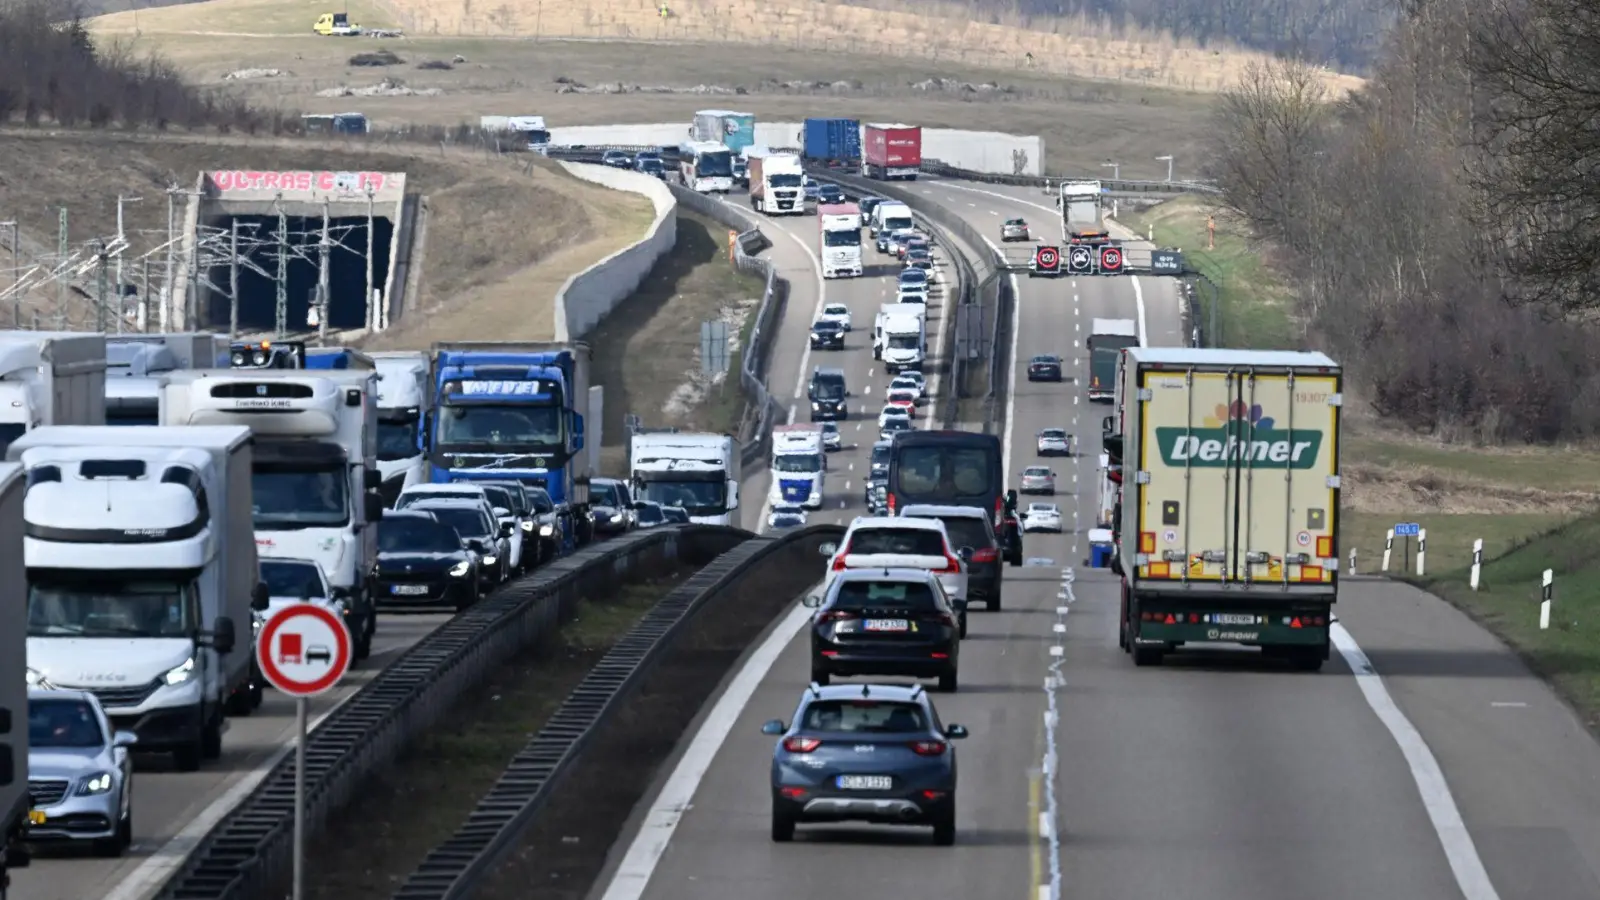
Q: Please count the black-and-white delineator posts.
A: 5